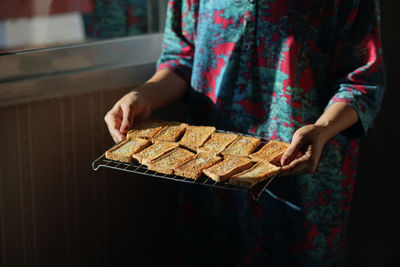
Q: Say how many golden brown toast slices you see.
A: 12